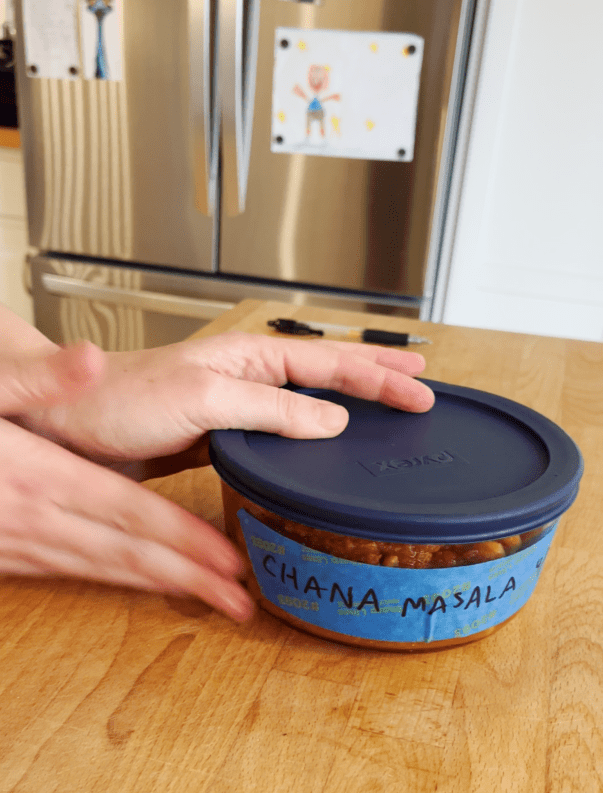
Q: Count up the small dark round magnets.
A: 6